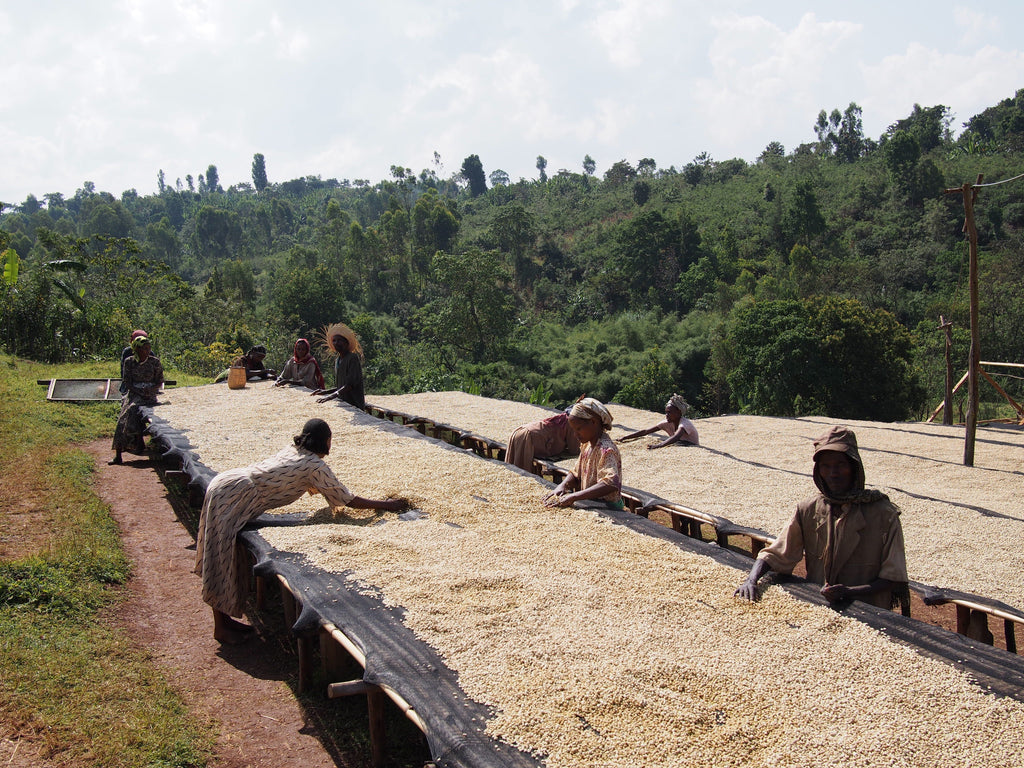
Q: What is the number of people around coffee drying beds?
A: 10